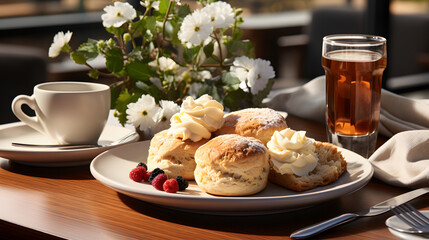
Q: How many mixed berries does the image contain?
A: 7